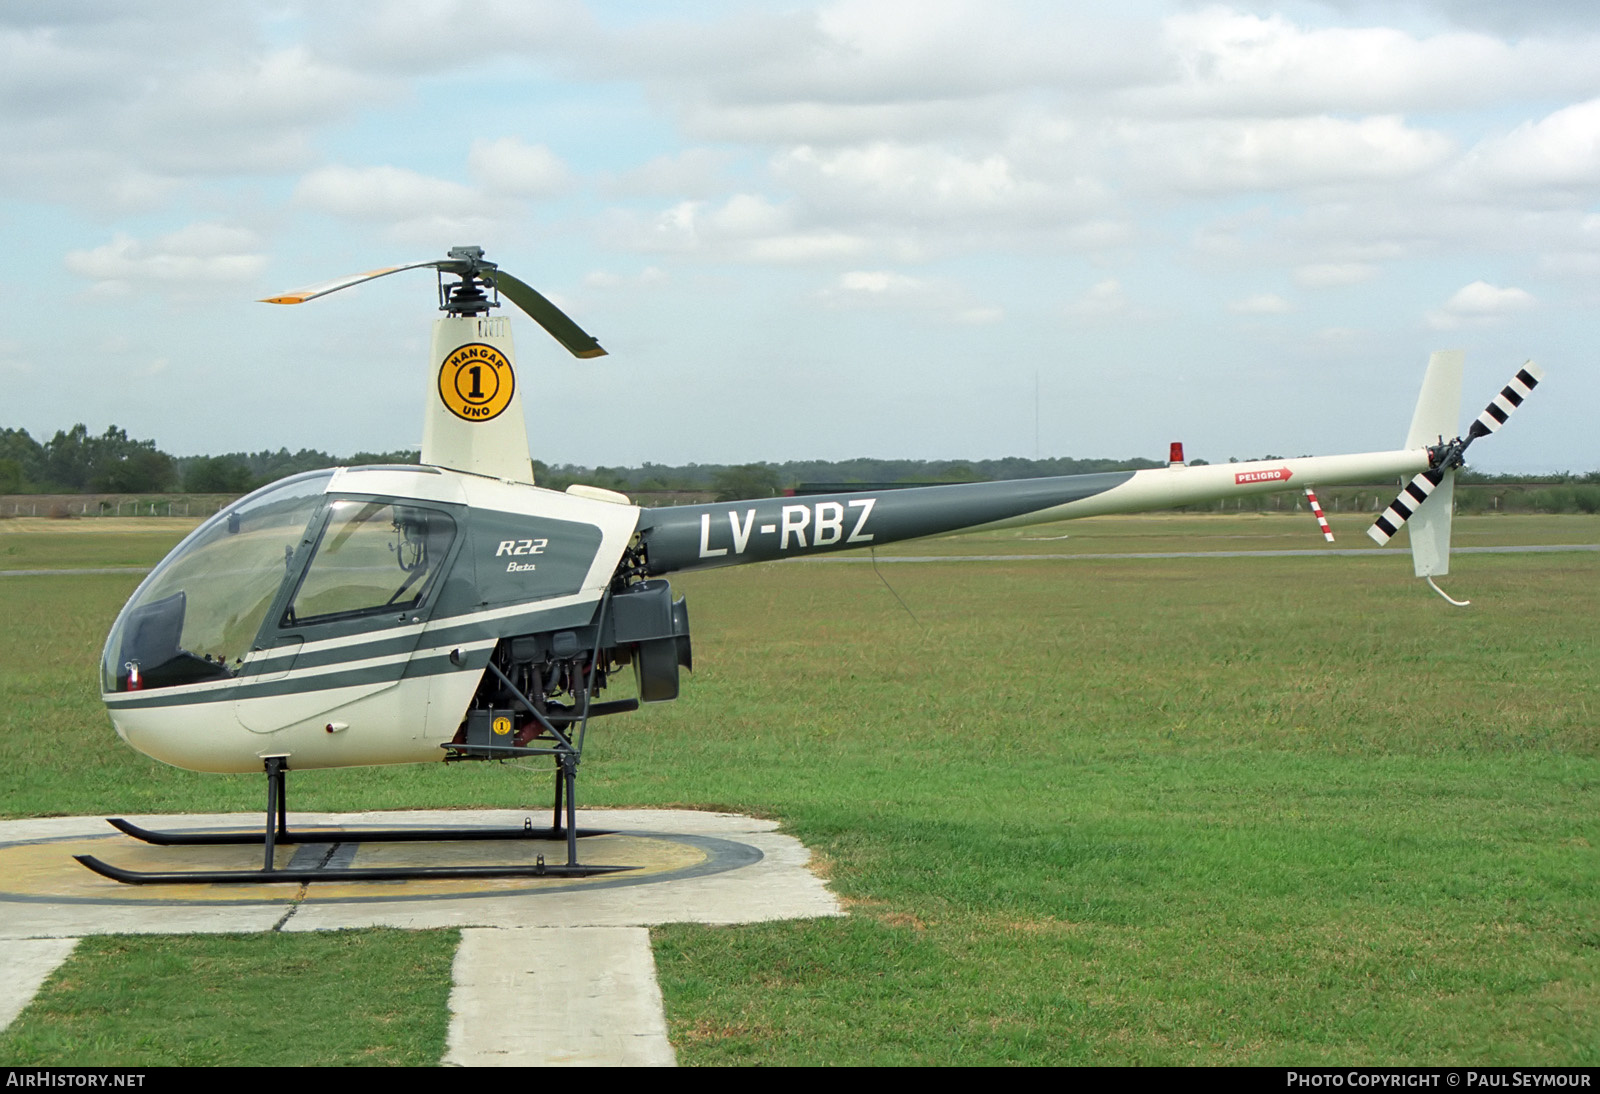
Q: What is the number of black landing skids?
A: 2